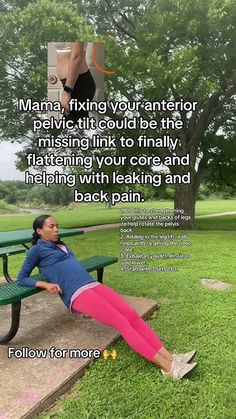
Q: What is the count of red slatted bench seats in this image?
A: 0